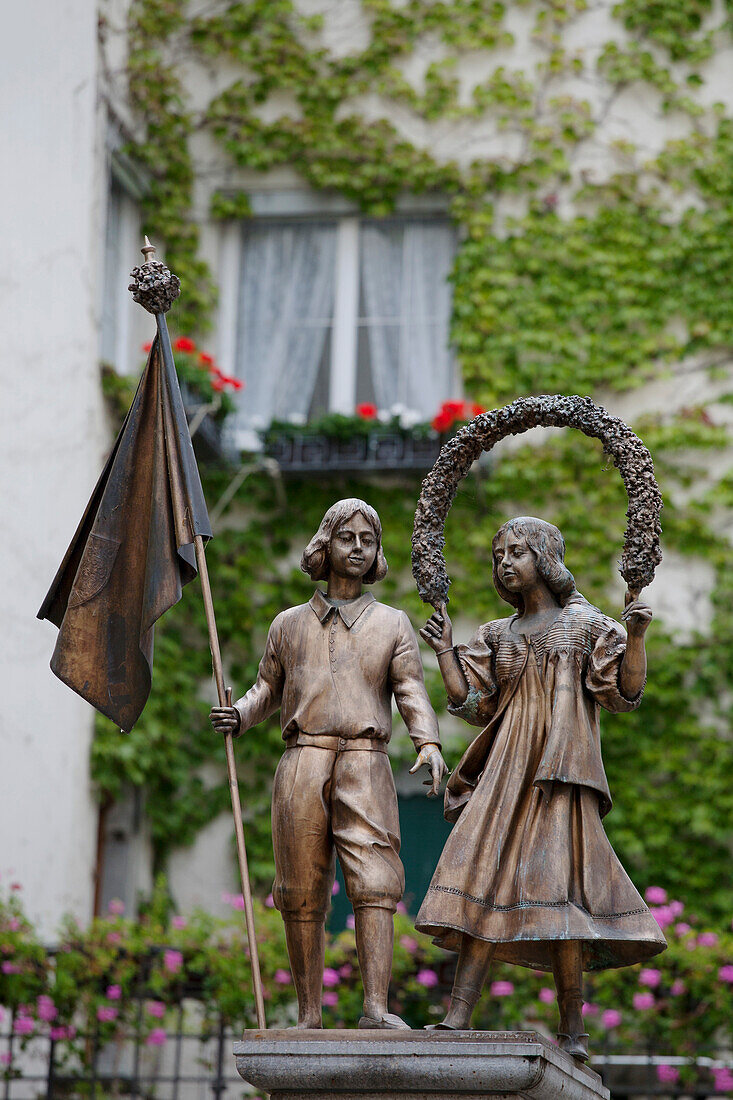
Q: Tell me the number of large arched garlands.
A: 1